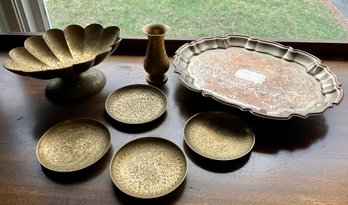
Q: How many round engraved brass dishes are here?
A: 4